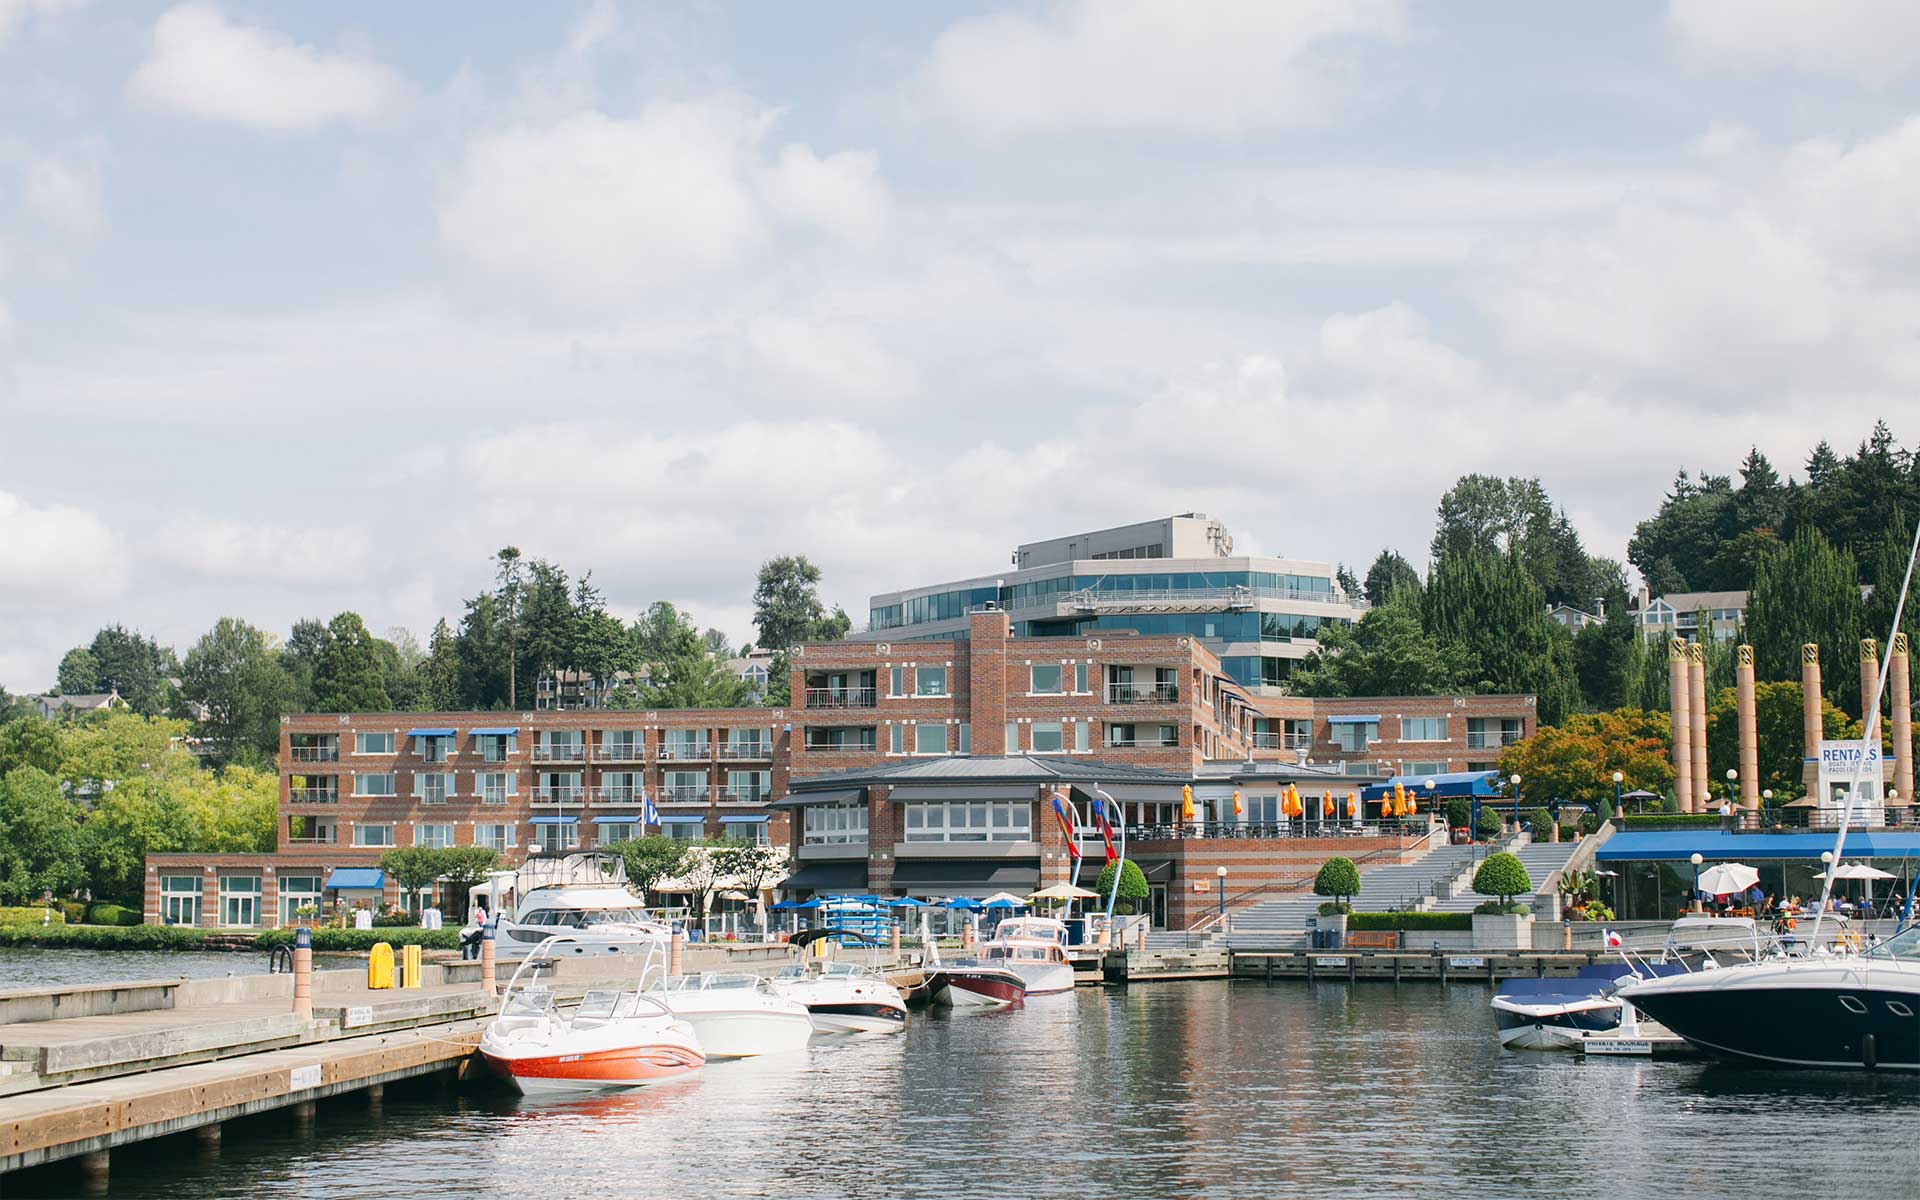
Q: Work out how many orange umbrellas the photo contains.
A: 9